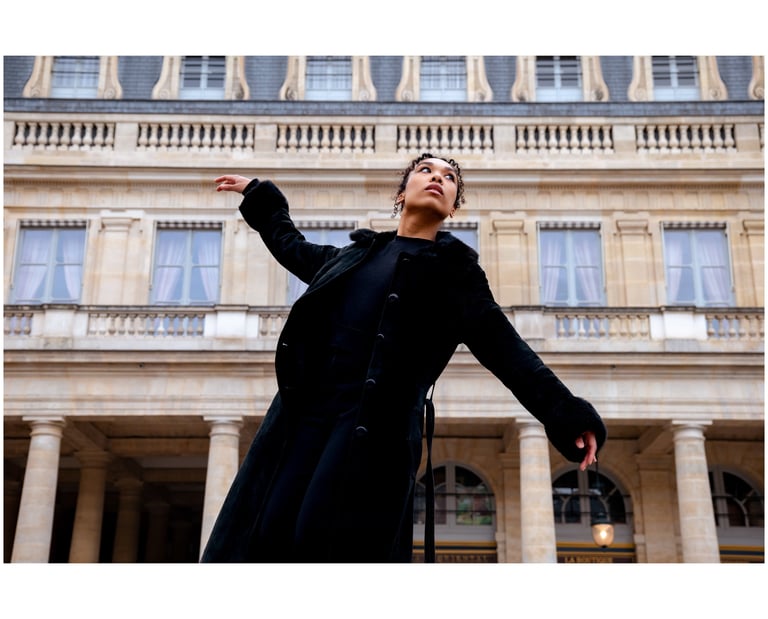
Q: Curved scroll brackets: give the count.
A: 13